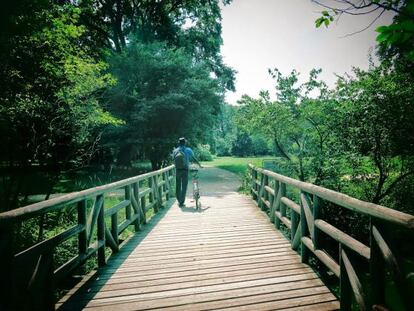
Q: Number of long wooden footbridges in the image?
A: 1